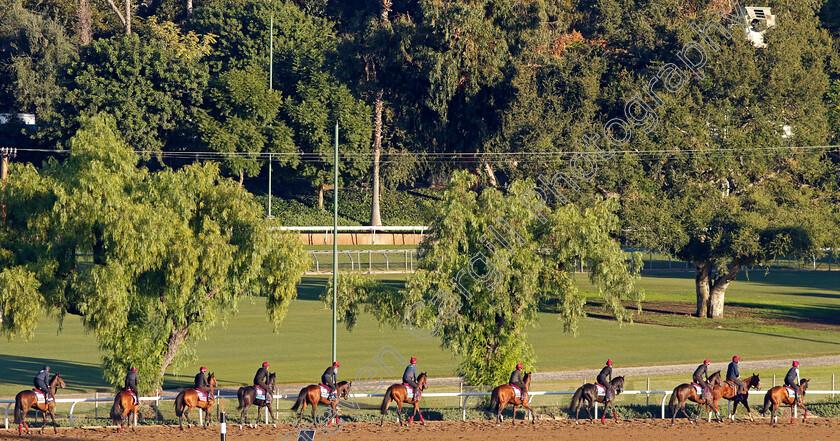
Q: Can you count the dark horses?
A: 2